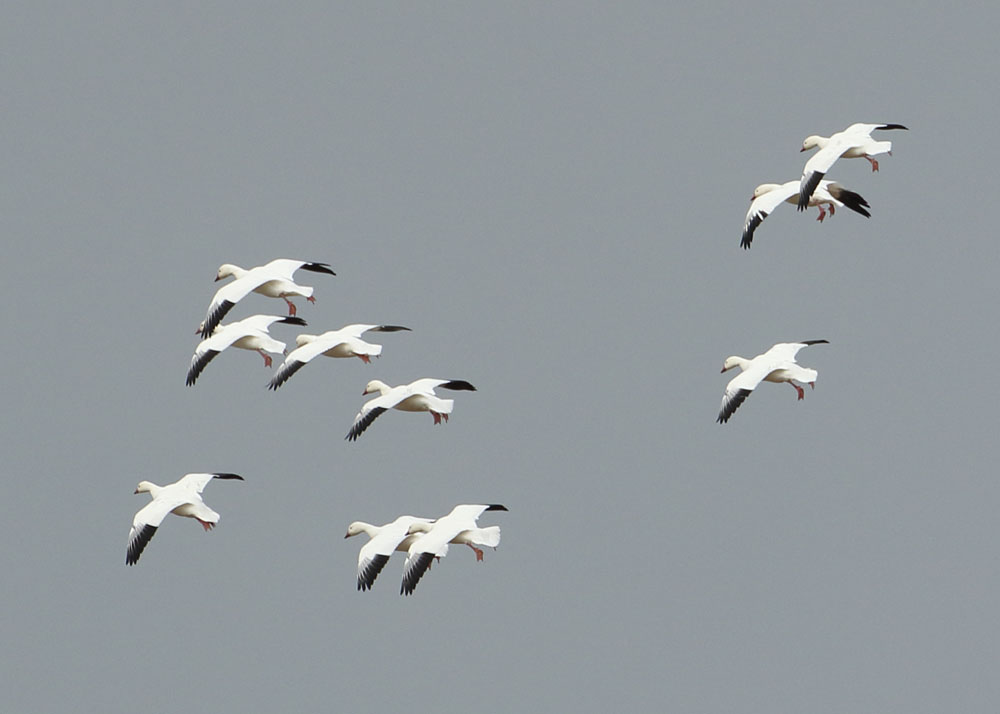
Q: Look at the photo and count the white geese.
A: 10